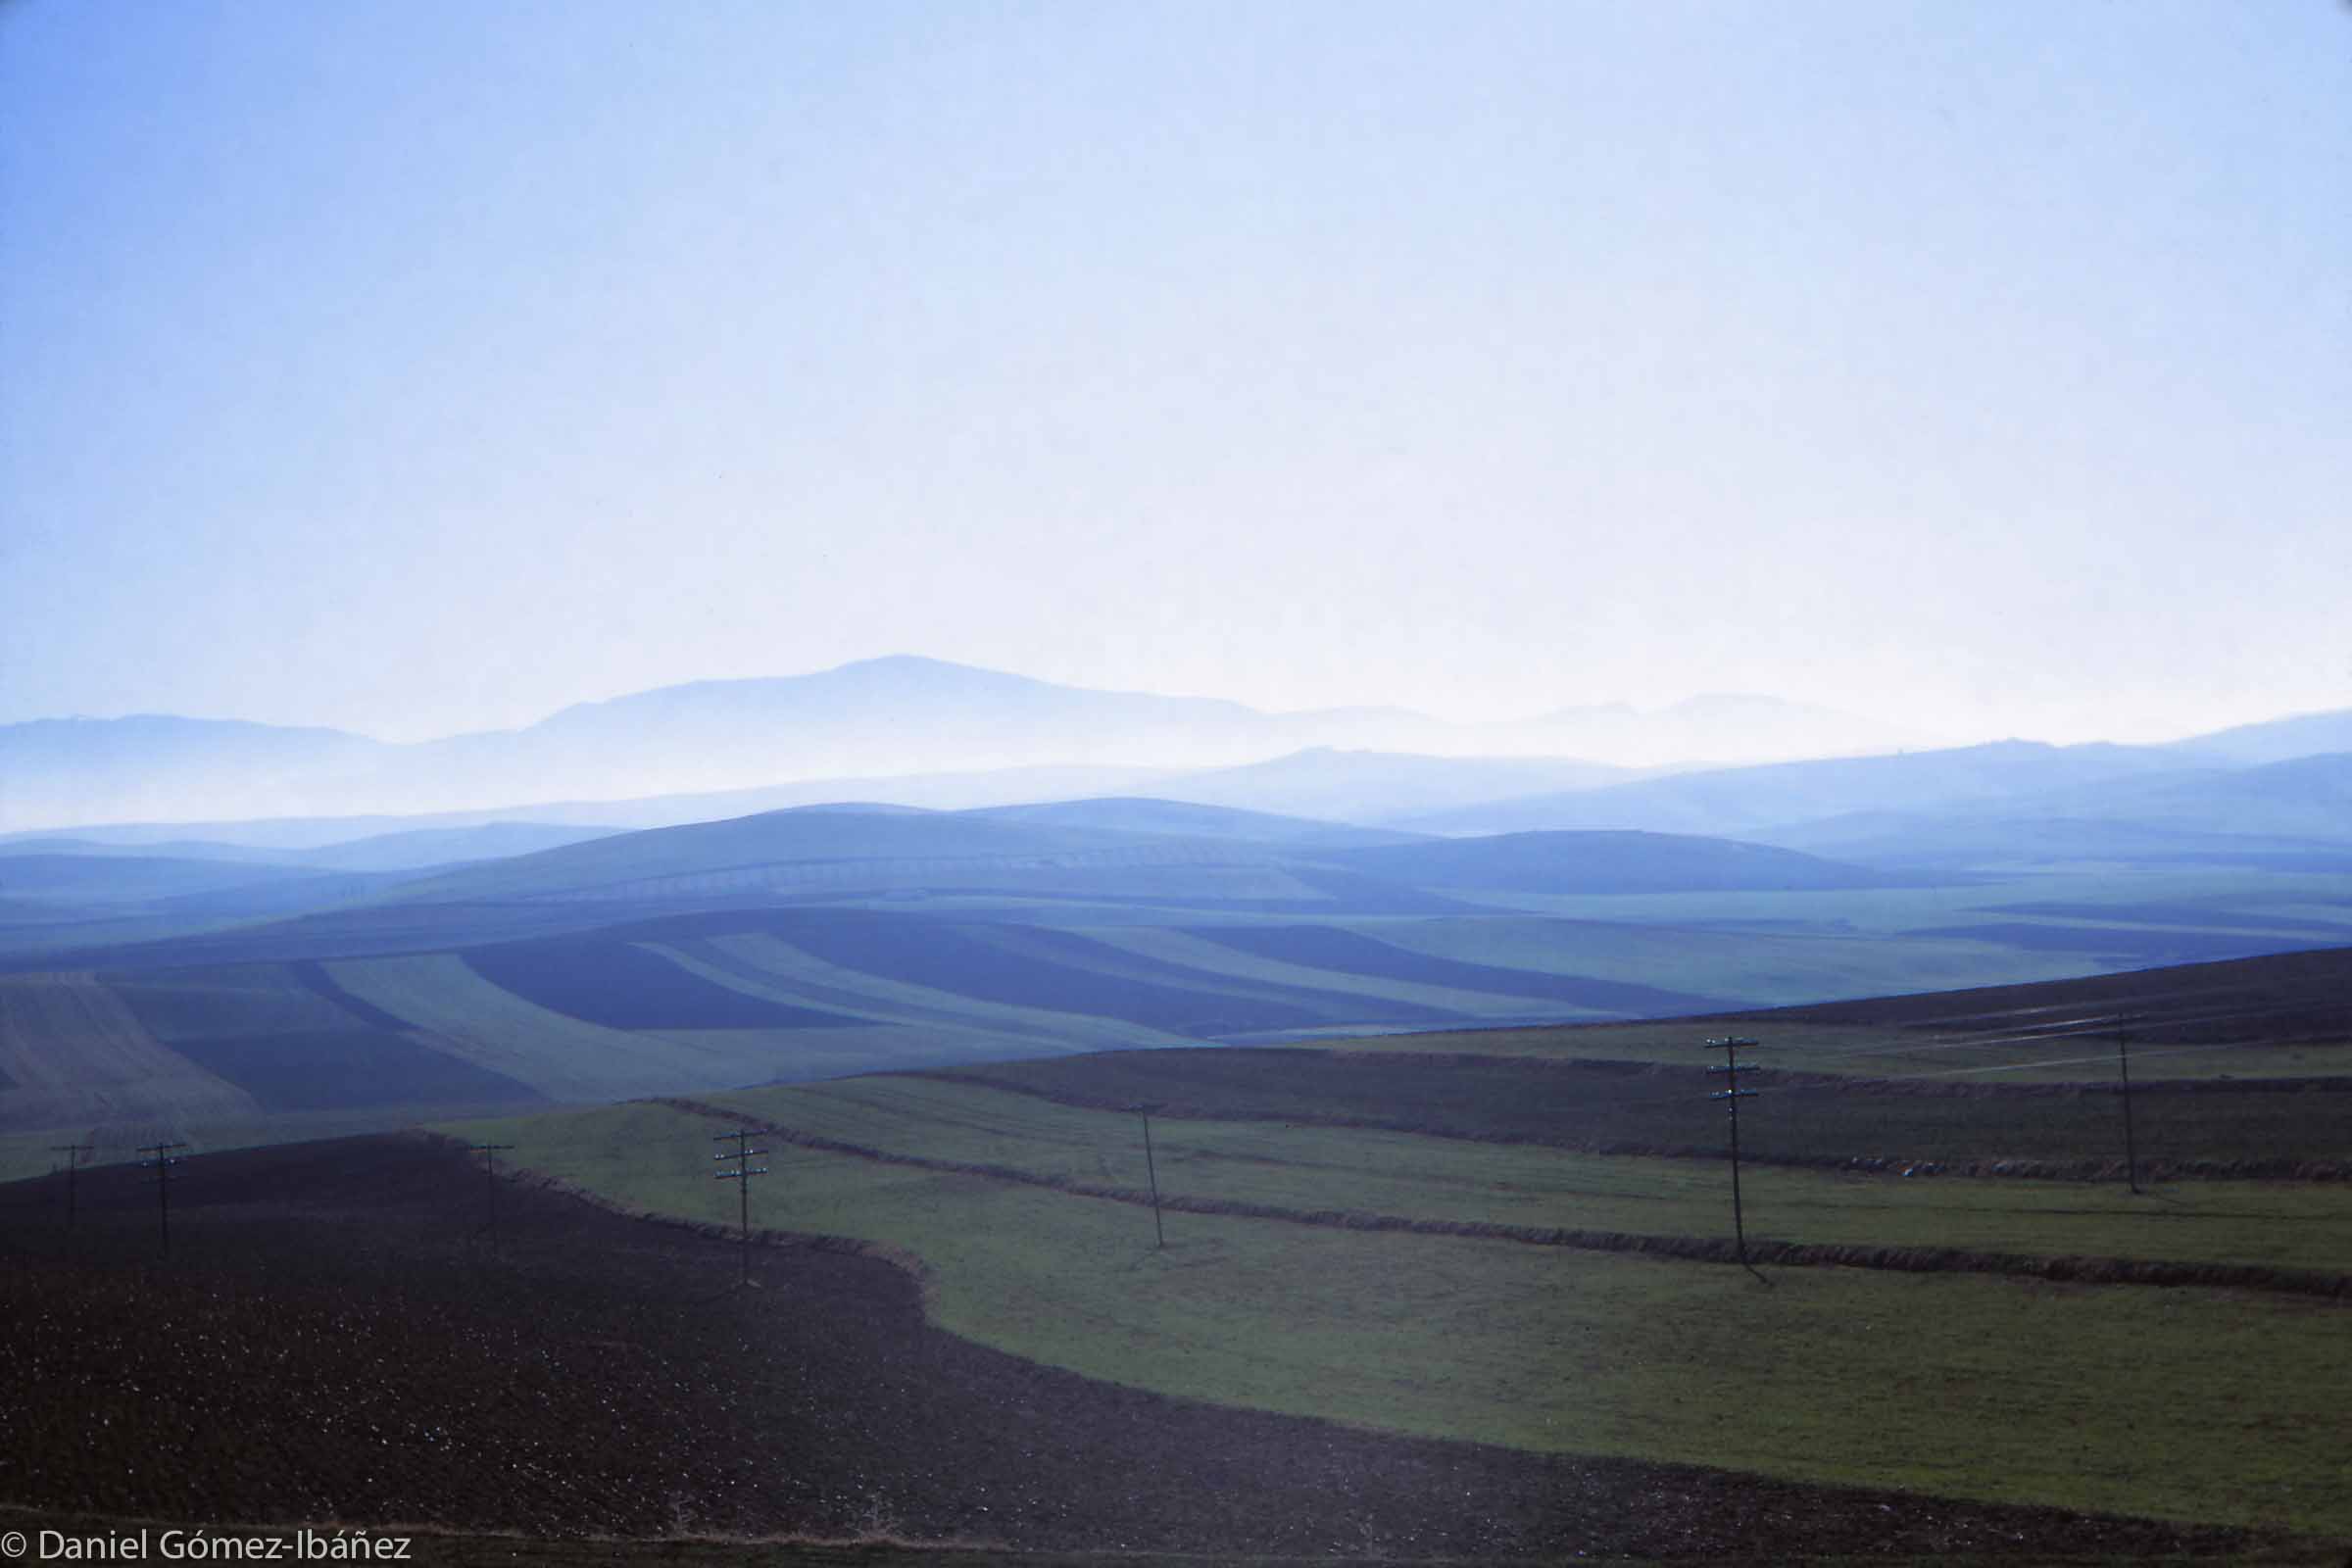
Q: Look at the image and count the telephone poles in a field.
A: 7